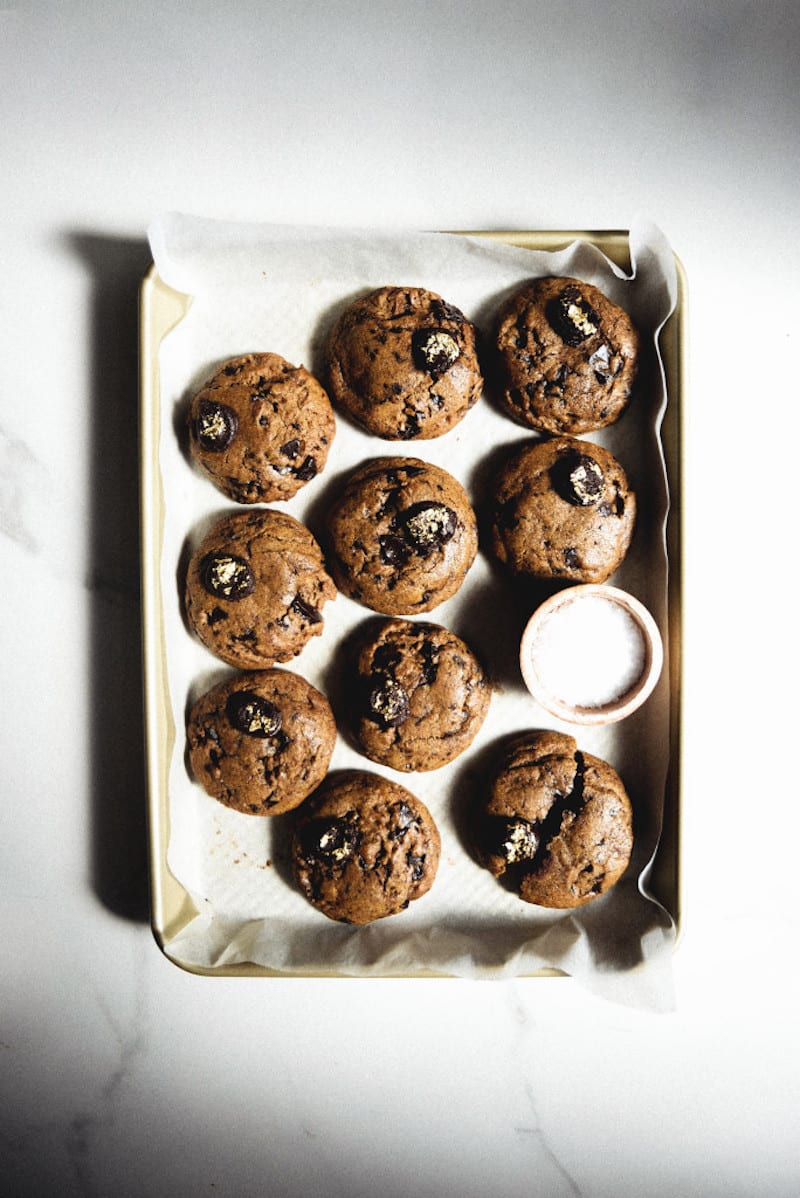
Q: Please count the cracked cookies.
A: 1